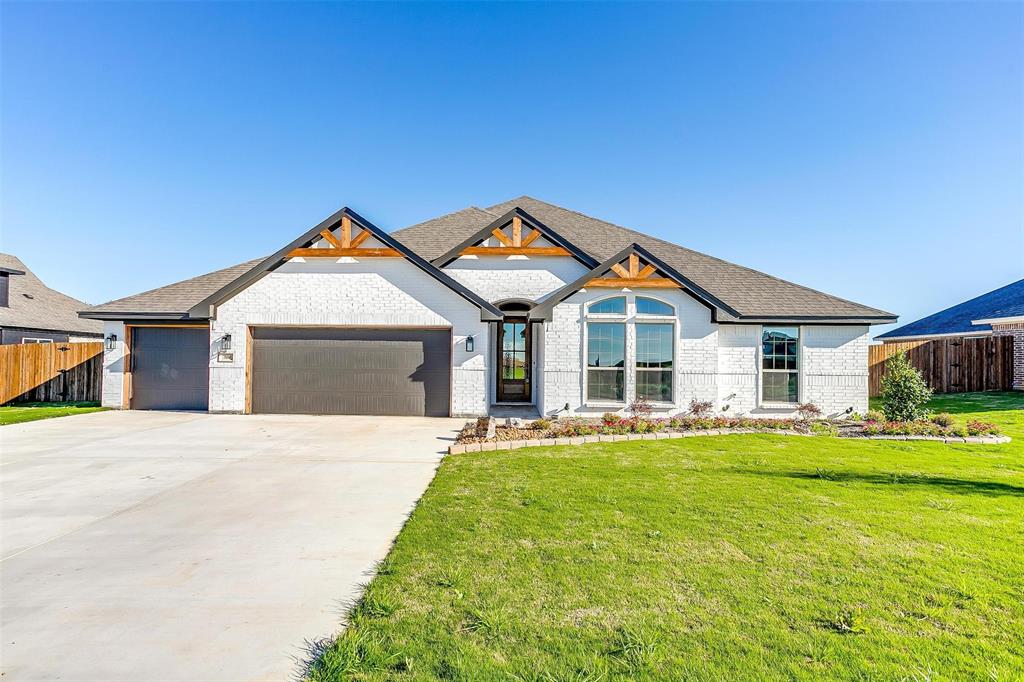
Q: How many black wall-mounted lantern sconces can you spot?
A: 3